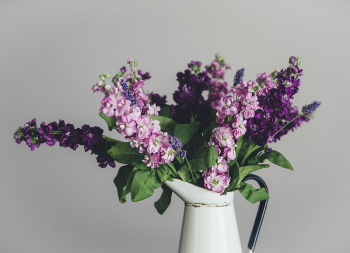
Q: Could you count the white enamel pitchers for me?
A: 1